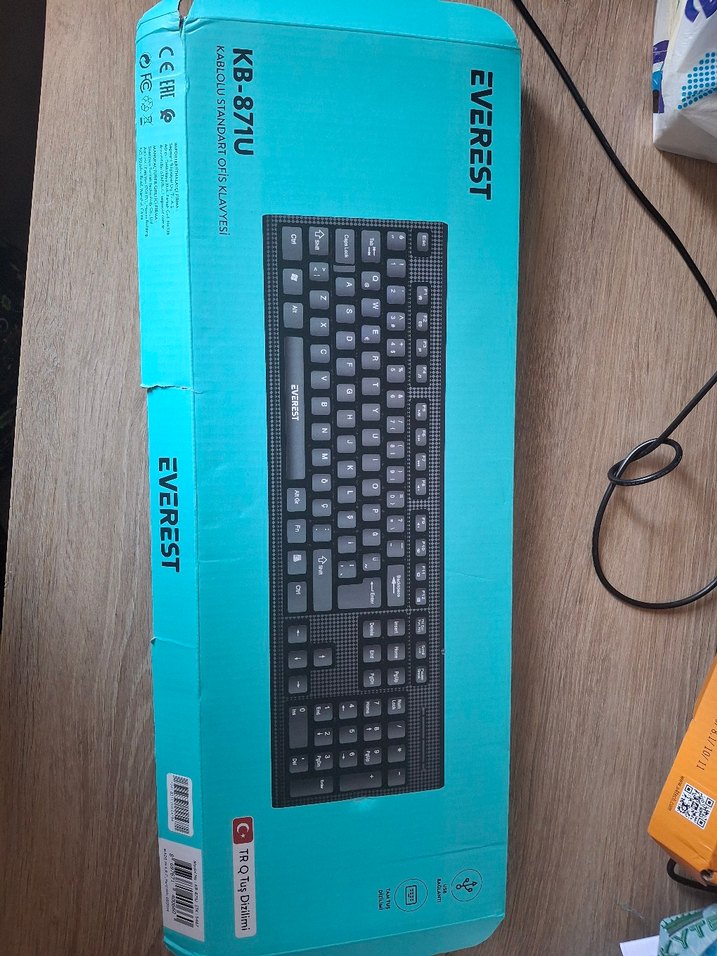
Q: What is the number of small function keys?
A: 12